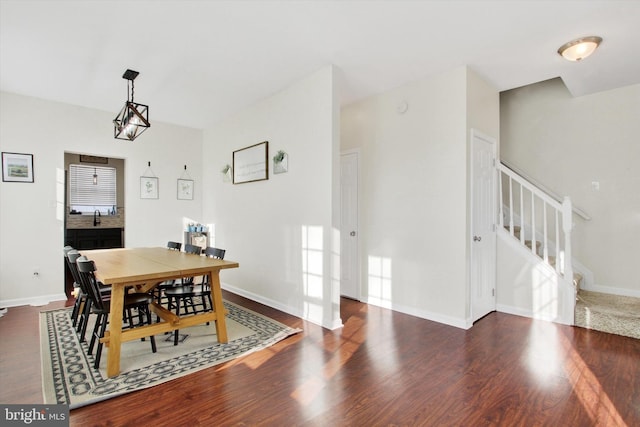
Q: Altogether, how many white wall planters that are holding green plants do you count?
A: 2